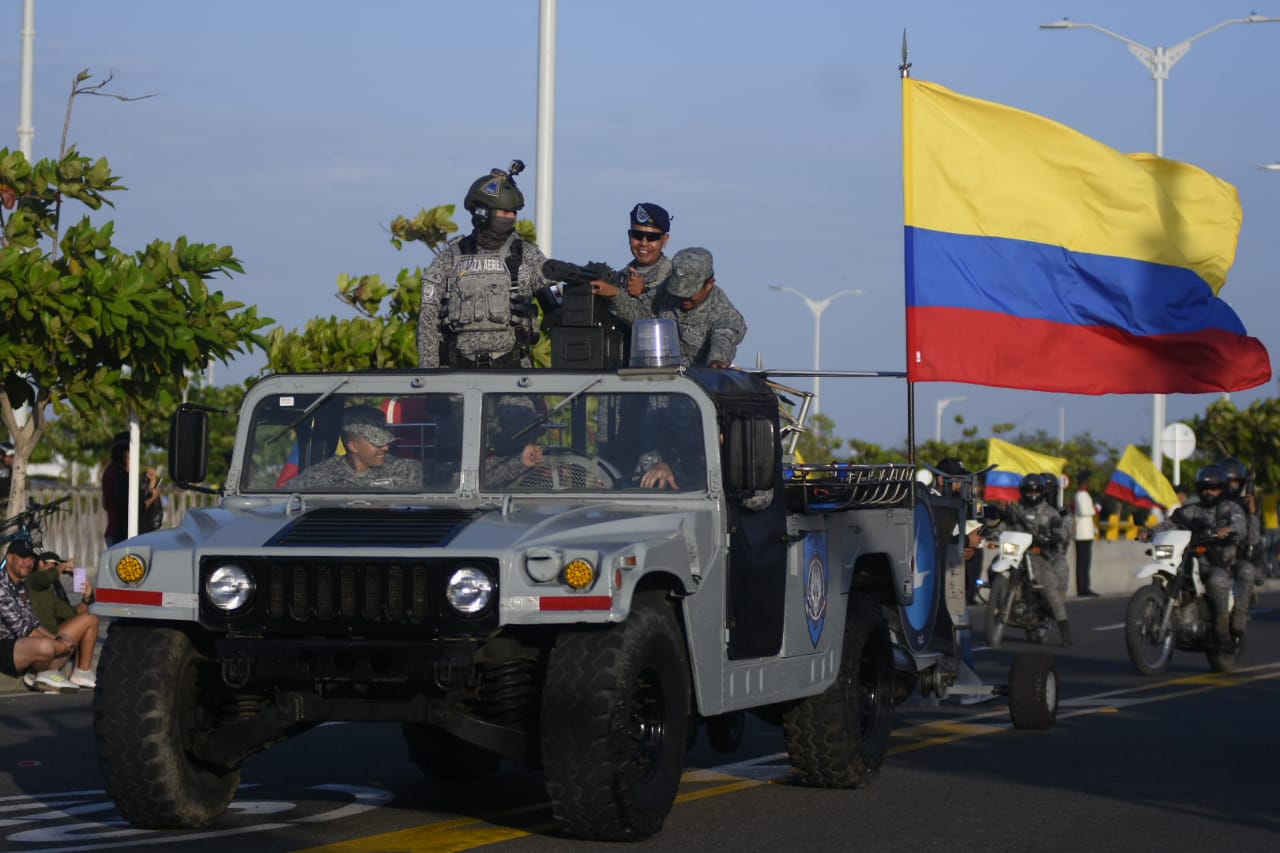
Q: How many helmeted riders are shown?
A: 4